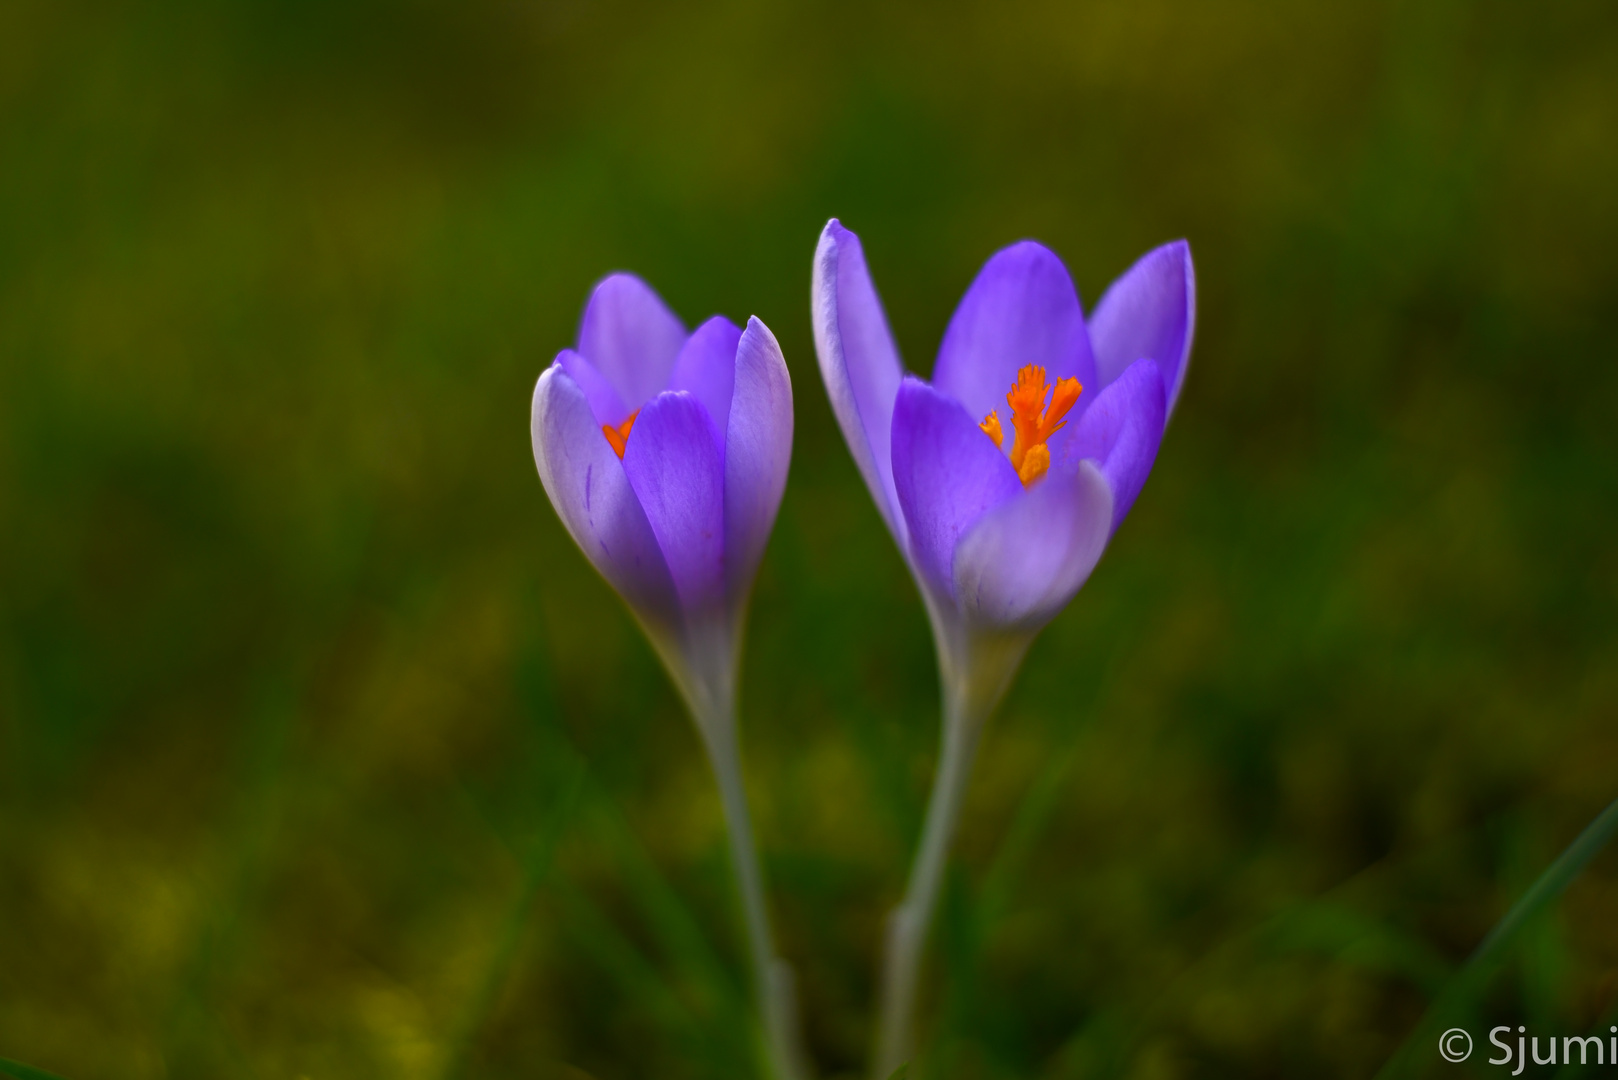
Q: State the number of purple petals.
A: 12